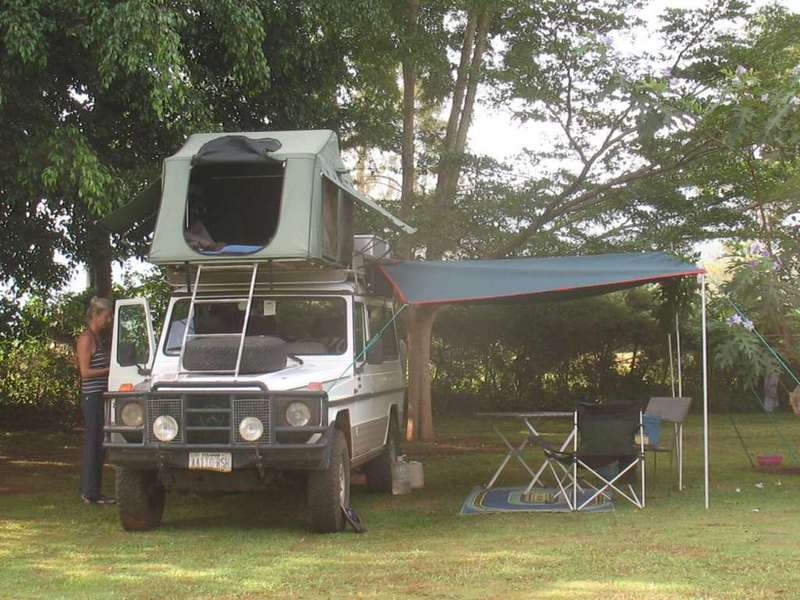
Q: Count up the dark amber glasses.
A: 0